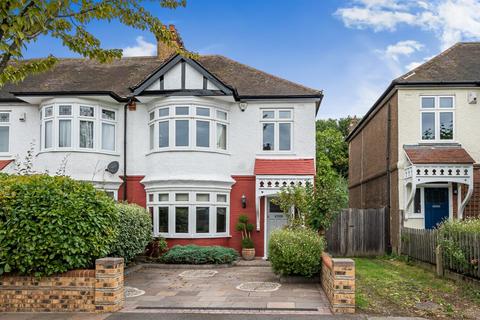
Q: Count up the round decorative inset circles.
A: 3